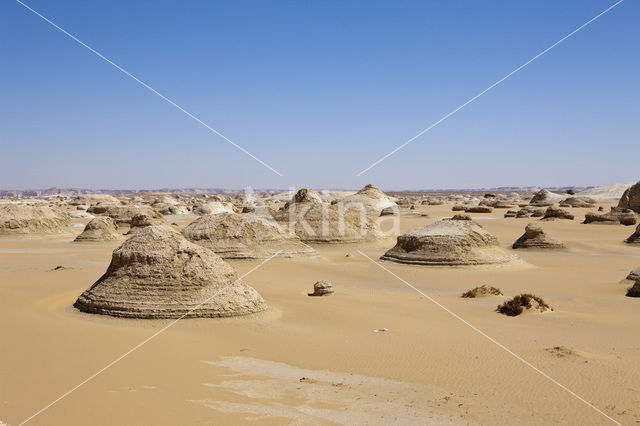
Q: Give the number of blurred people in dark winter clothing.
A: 0